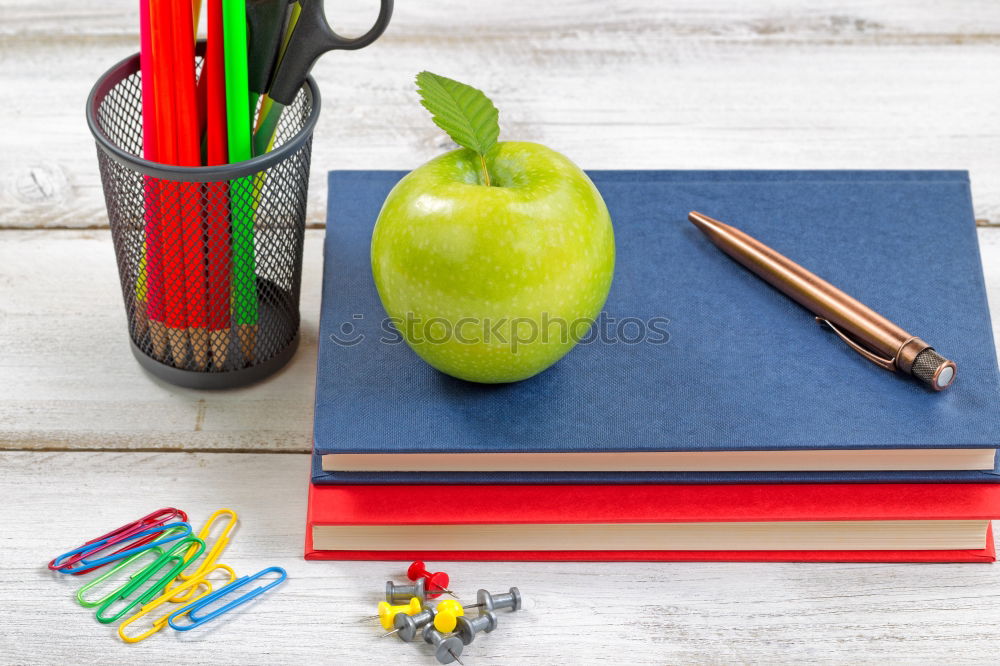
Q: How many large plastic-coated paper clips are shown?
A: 8